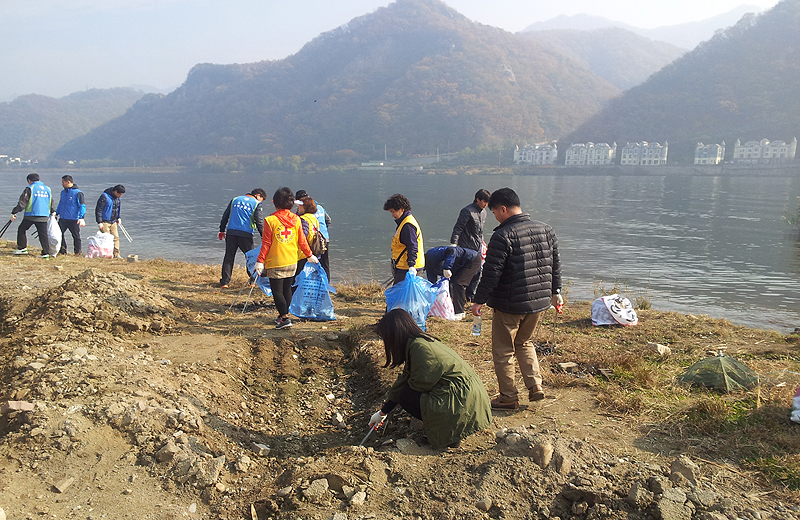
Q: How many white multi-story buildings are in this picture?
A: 5